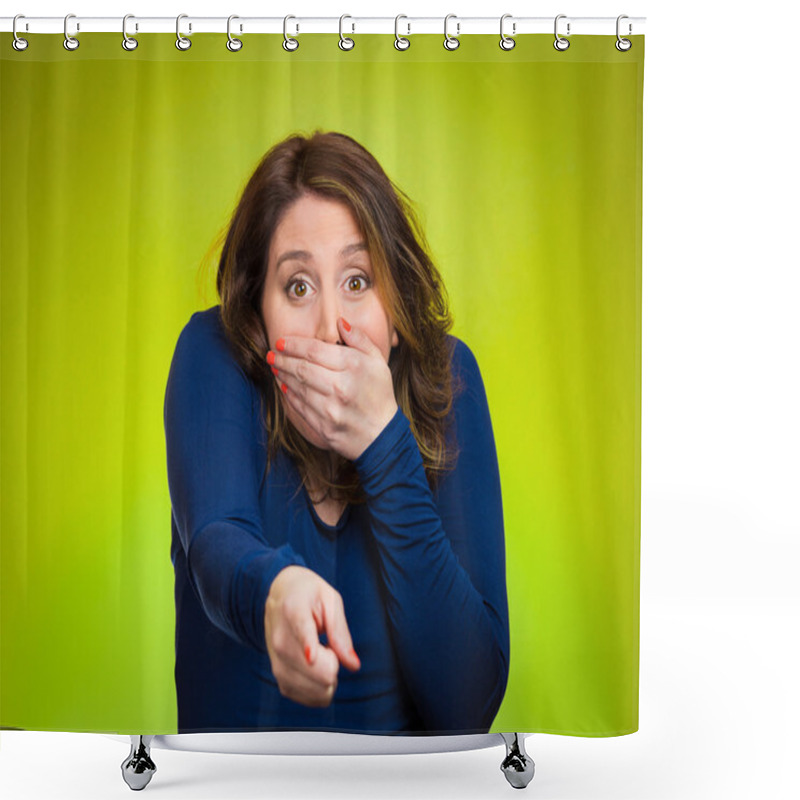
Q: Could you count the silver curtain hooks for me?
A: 12